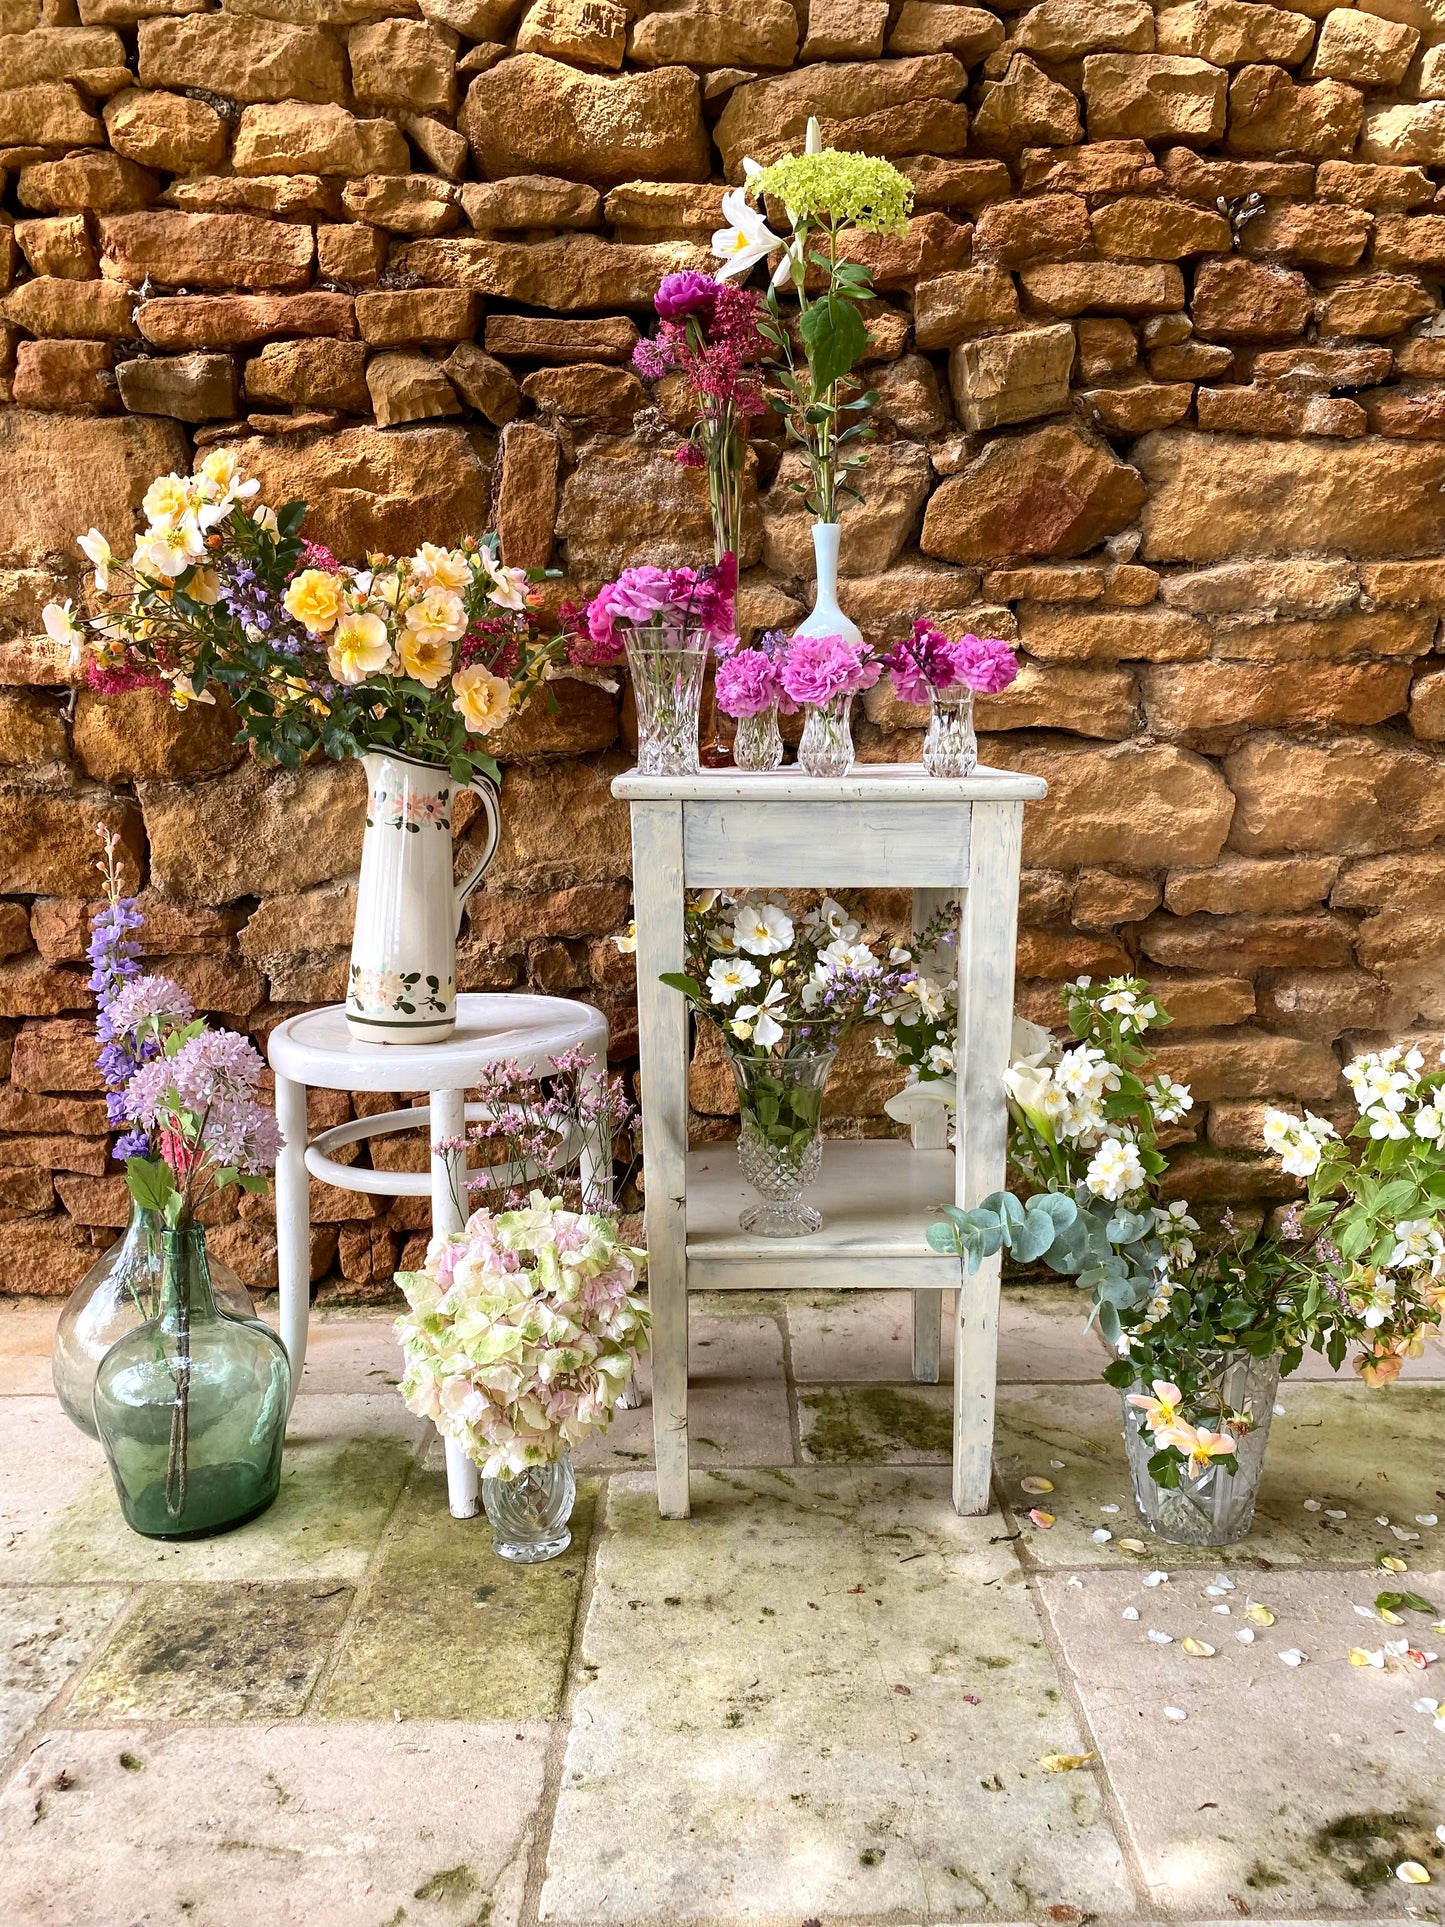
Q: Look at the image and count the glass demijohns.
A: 2